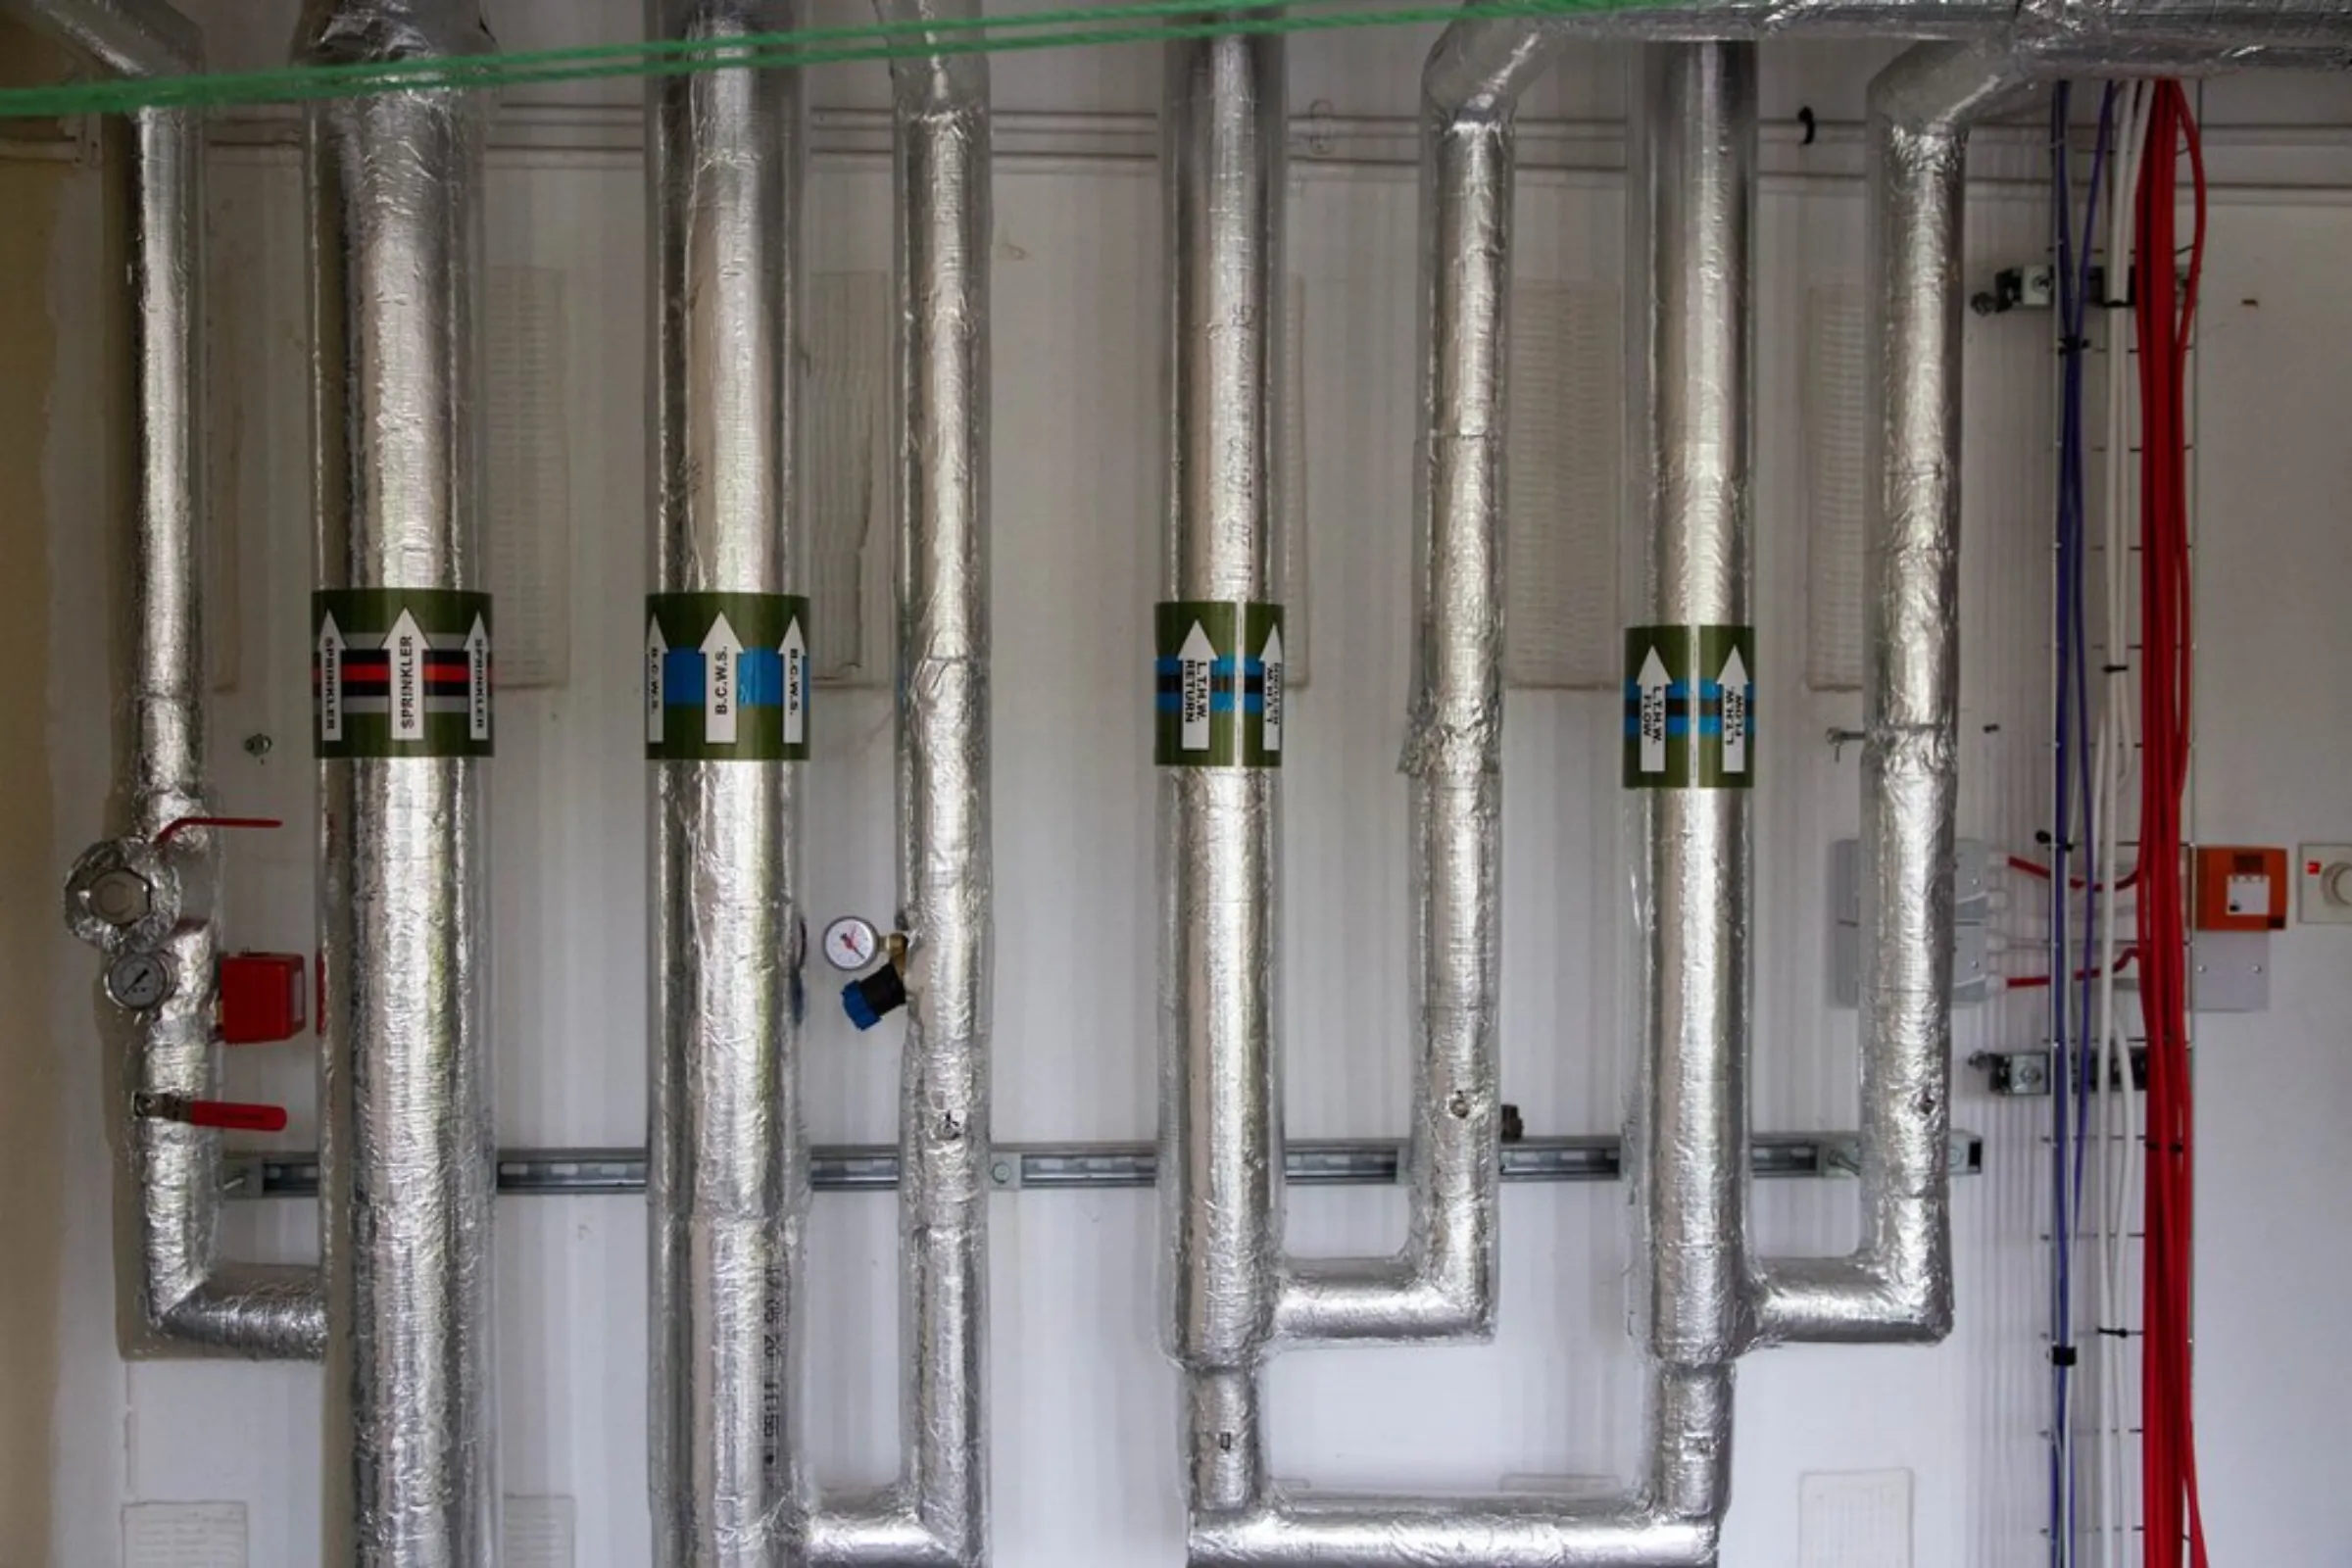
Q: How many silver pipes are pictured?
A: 8